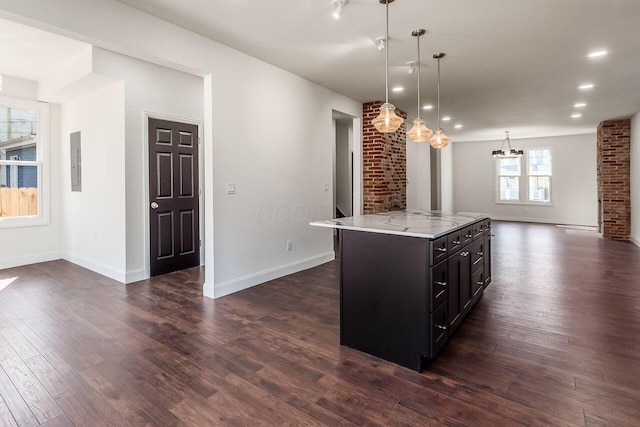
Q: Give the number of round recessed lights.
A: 8